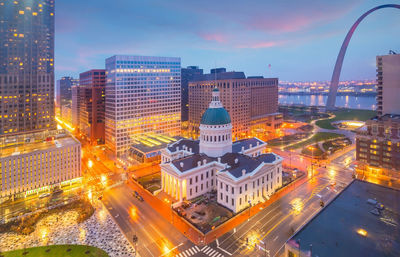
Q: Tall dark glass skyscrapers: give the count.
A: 1